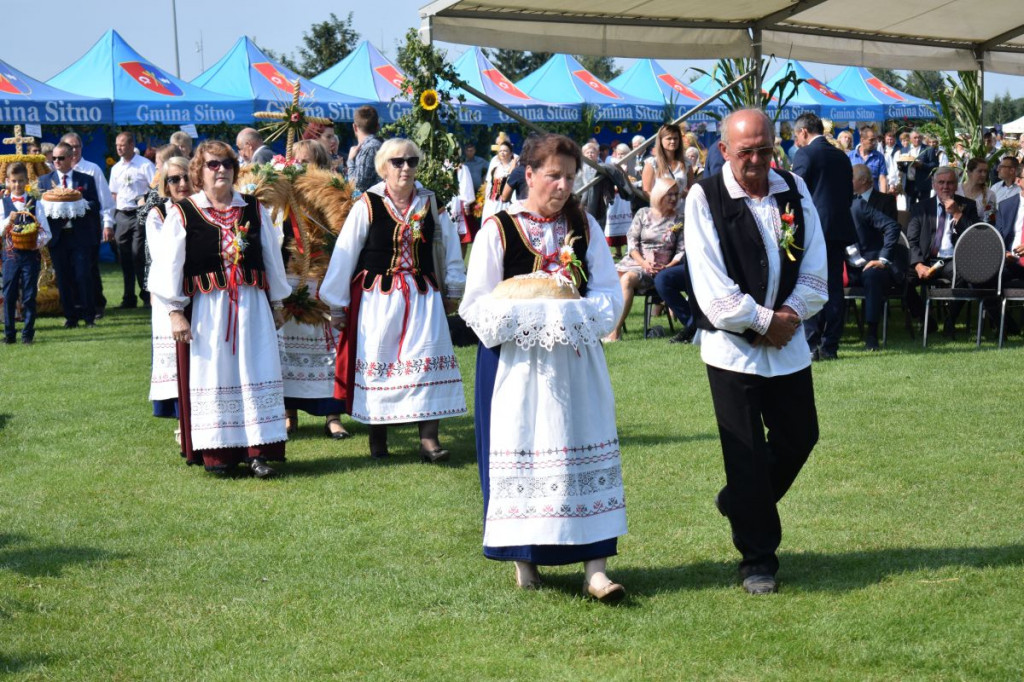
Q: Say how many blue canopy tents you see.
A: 10